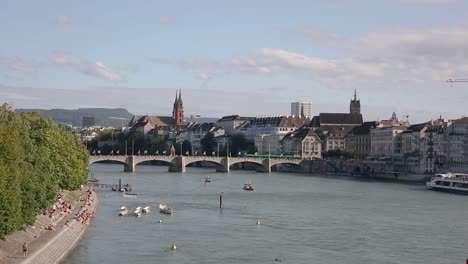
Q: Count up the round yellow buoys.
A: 3